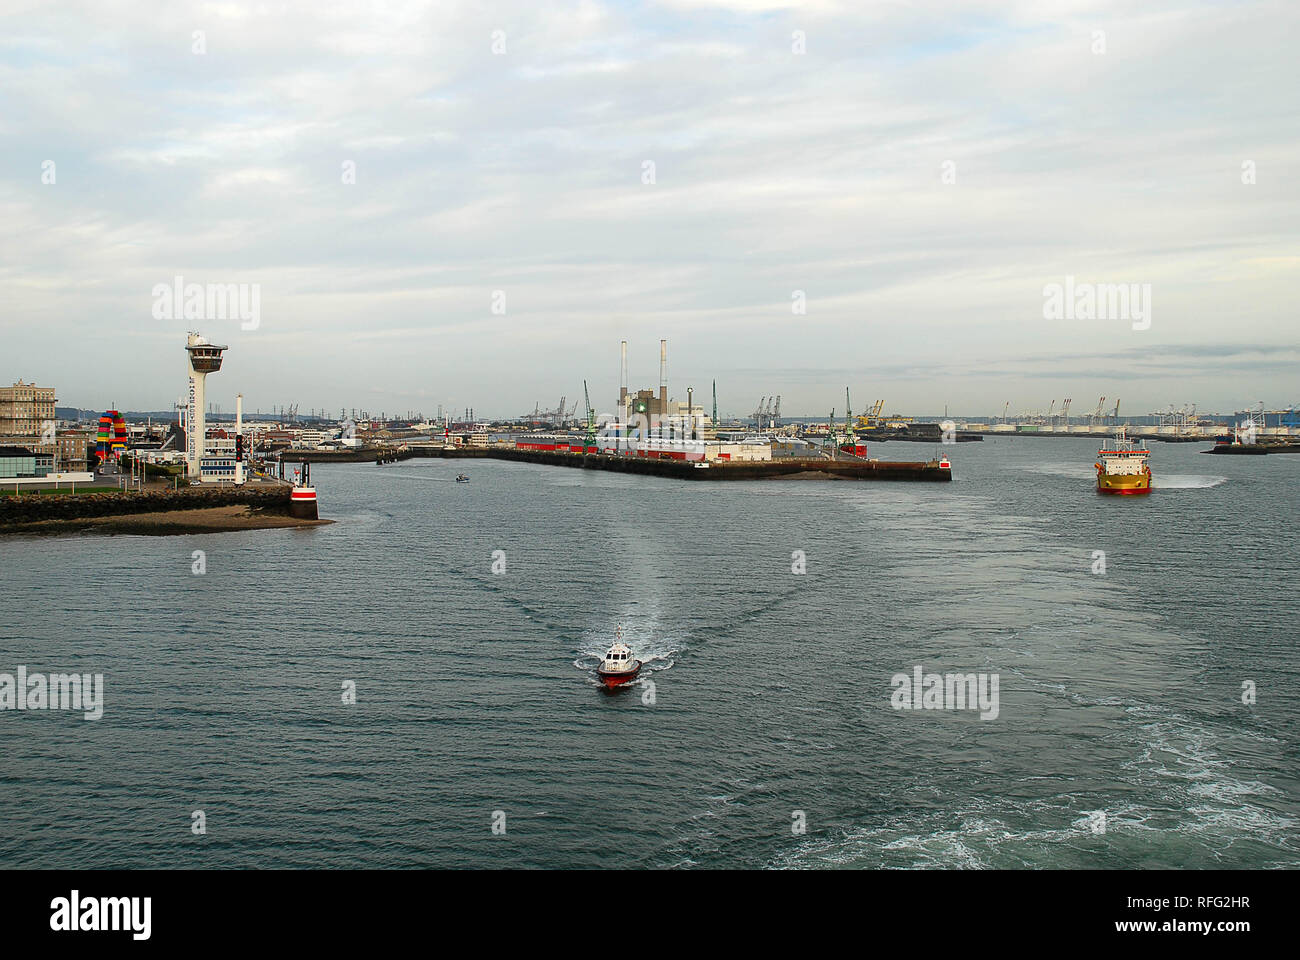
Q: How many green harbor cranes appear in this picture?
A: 4